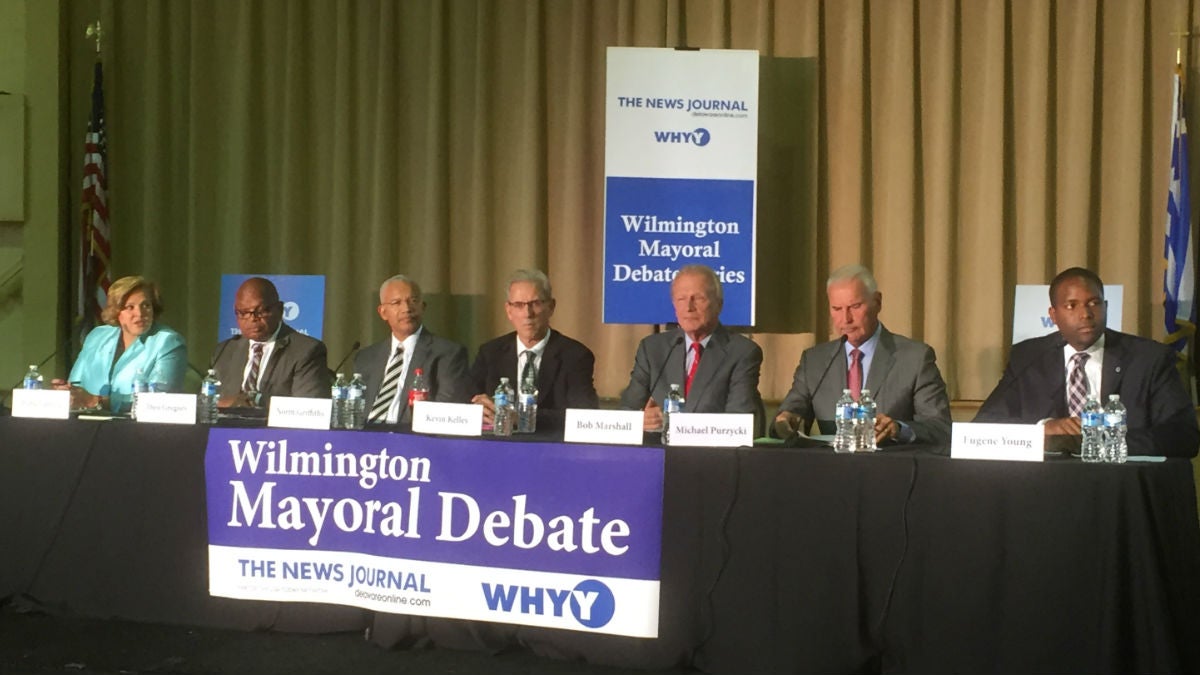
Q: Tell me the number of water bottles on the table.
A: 13